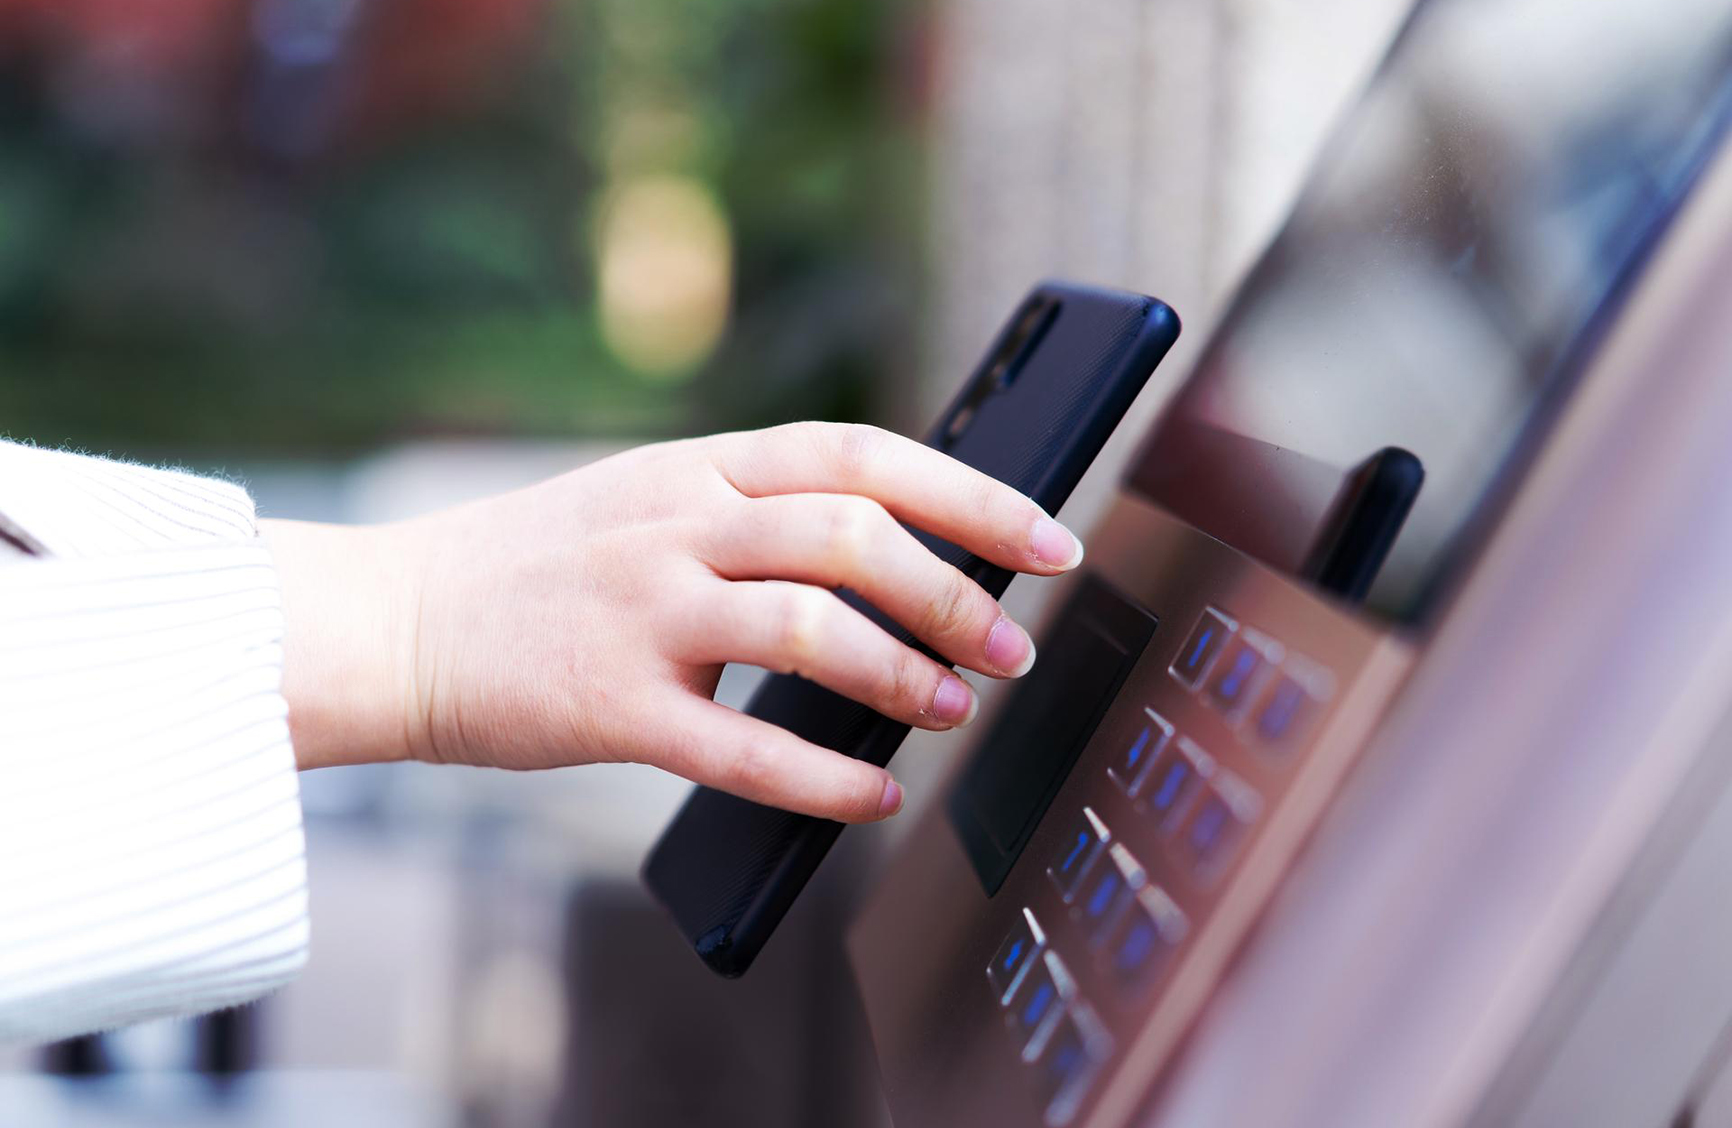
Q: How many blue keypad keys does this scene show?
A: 12